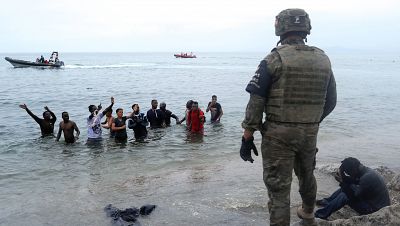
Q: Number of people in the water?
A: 11